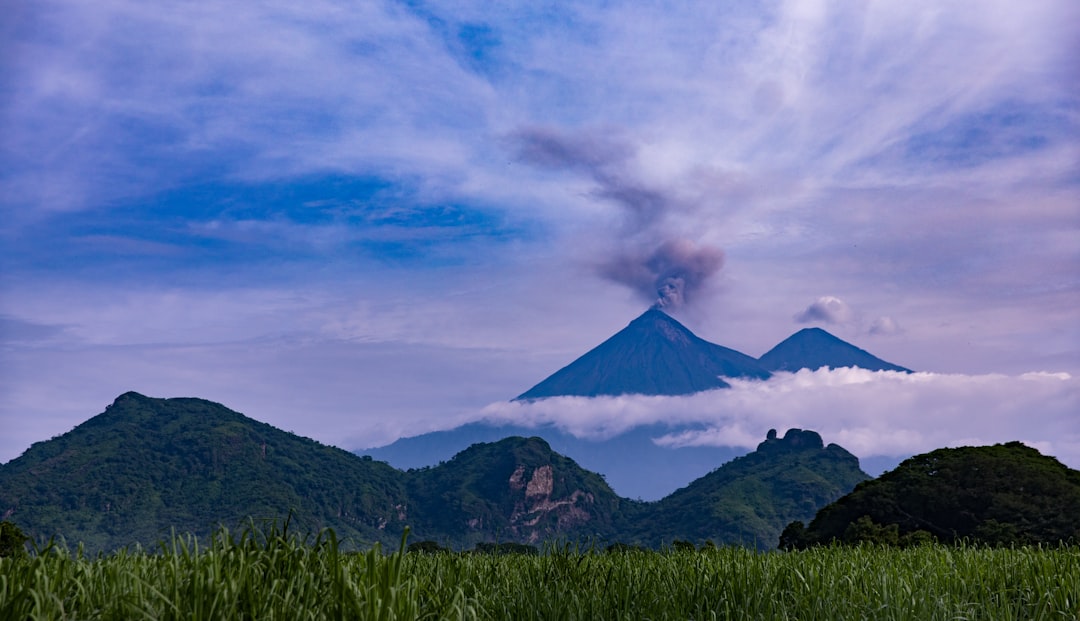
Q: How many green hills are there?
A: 4